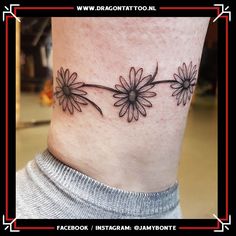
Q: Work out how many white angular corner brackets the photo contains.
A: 4